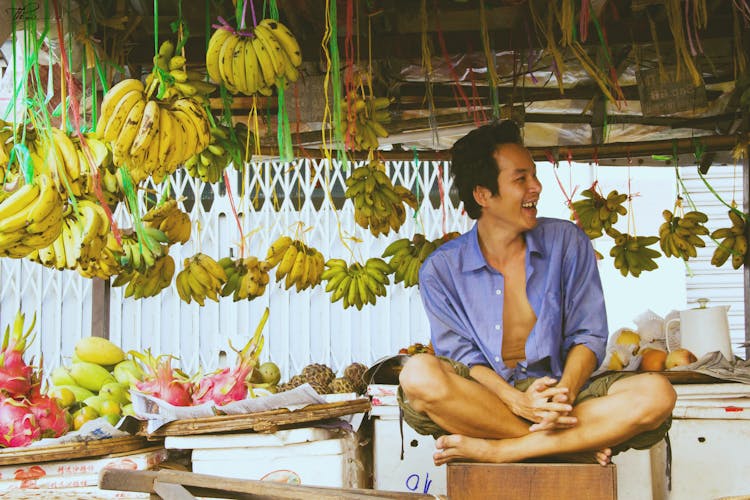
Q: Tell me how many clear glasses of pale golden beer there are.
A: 0